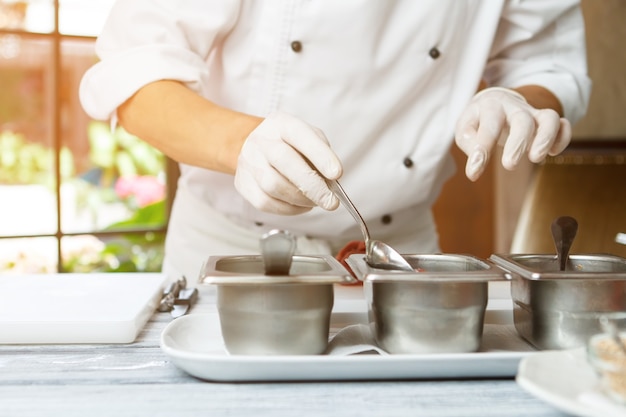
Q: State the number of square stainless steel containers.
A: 3